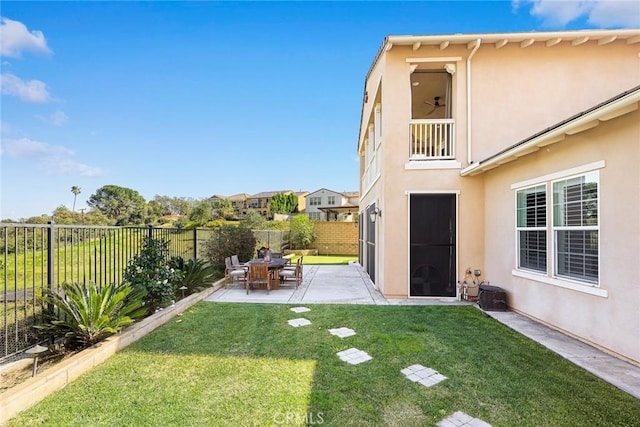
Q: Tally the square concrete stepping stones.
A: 6